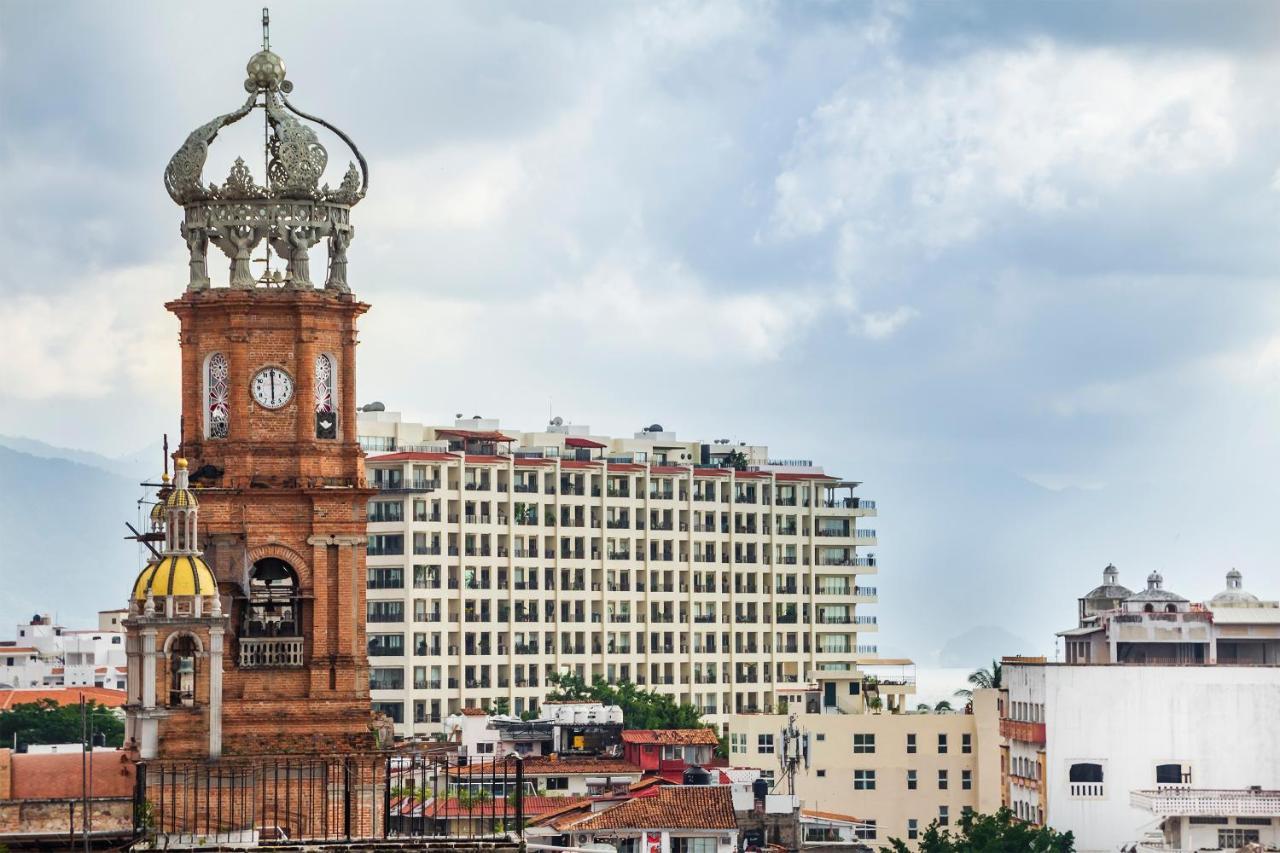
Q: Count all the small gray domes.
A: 3